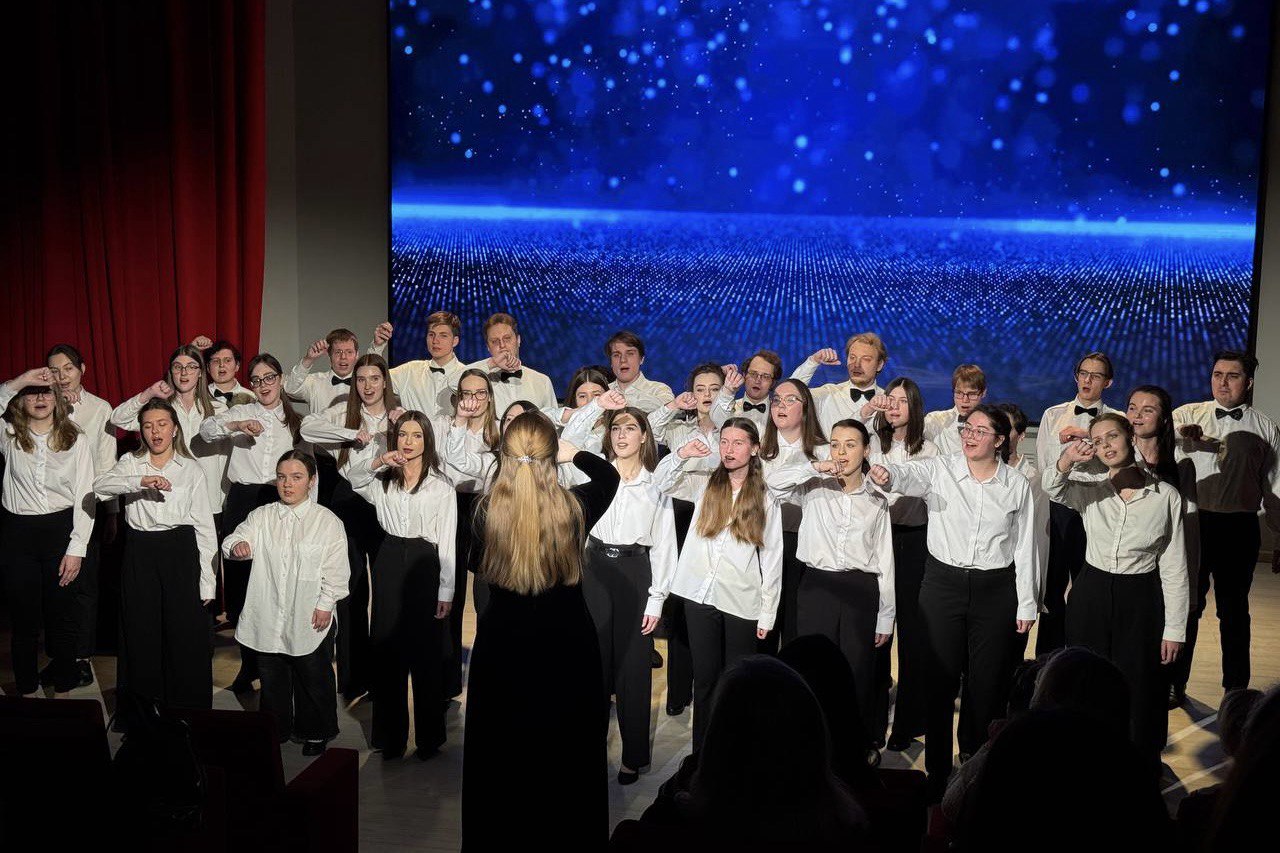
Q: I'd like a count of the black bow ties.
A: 9